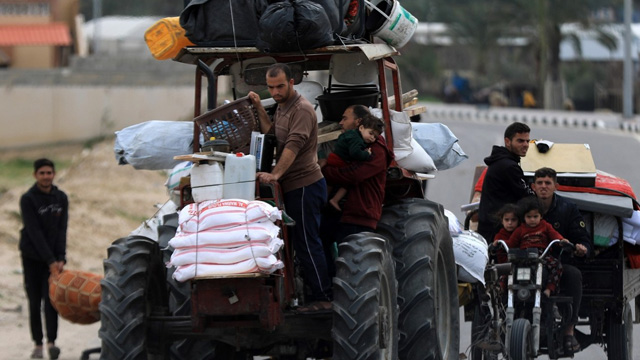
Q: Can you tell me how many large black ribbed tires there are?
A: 4